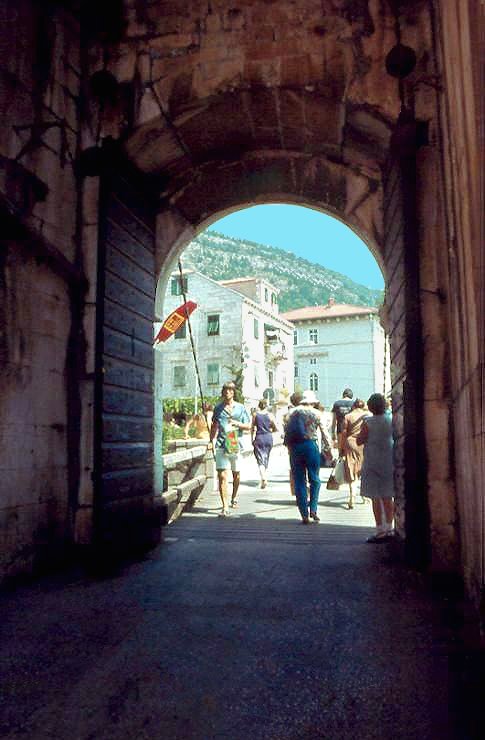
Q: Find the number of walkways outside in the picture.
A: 1